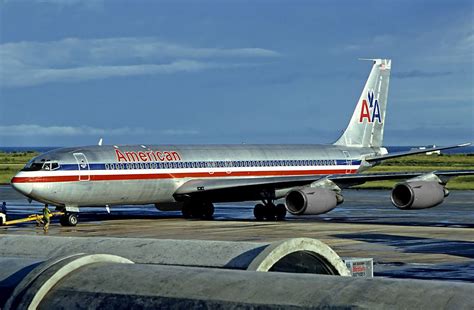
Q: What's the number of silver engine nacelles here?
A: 2